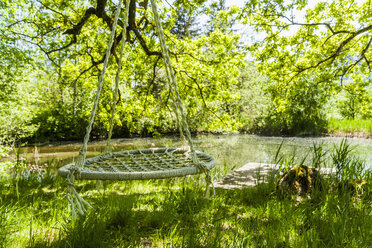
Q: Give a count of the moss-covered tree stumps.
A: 1